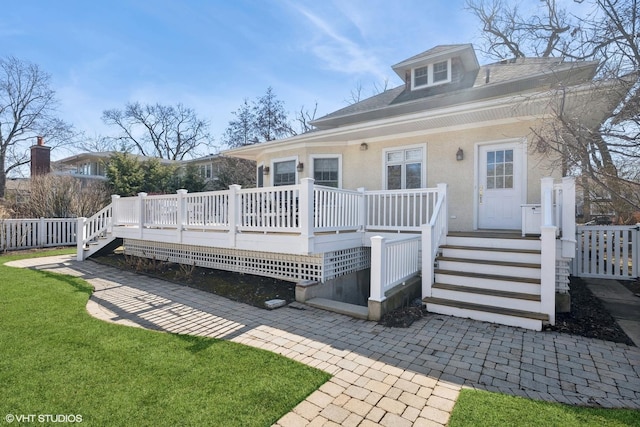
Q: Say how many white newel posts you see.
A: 13